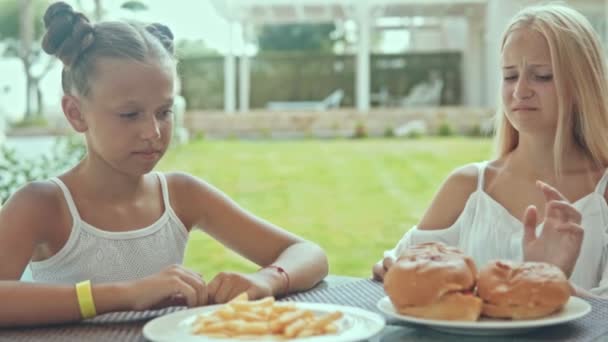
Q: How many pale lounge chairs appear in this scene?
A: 2